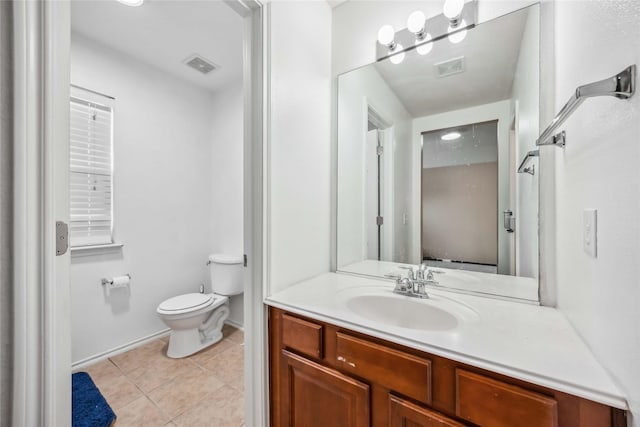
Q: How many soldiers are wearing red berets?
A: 0